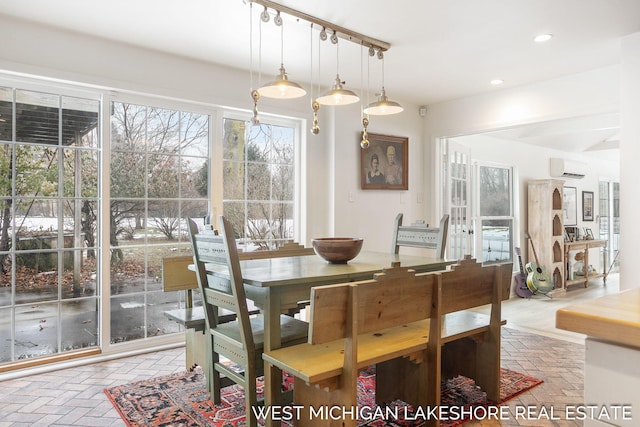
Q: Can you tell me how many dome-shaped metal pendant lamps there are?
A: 3